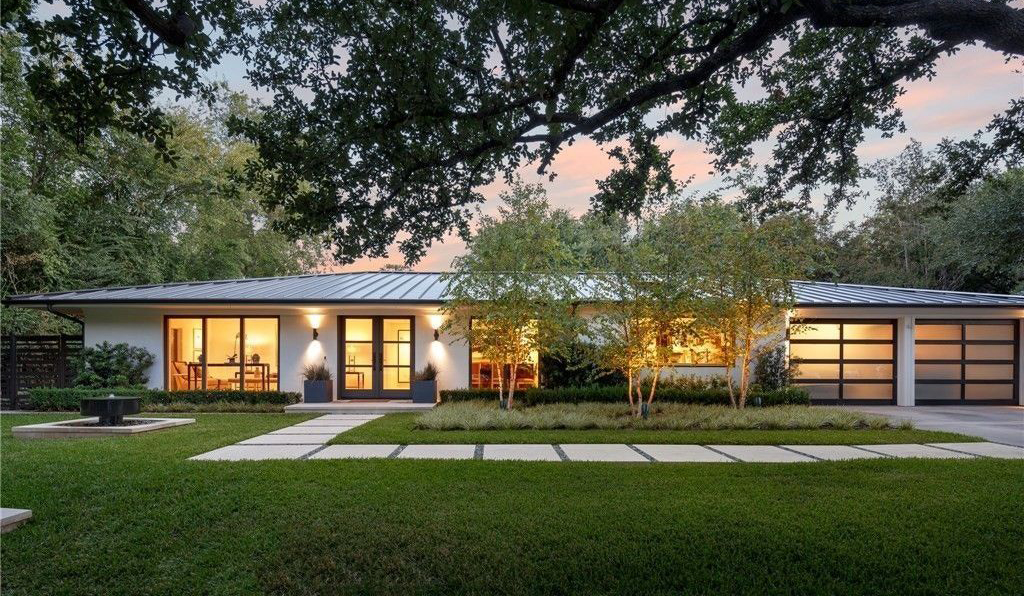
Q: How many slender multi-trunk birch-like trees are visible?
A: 3